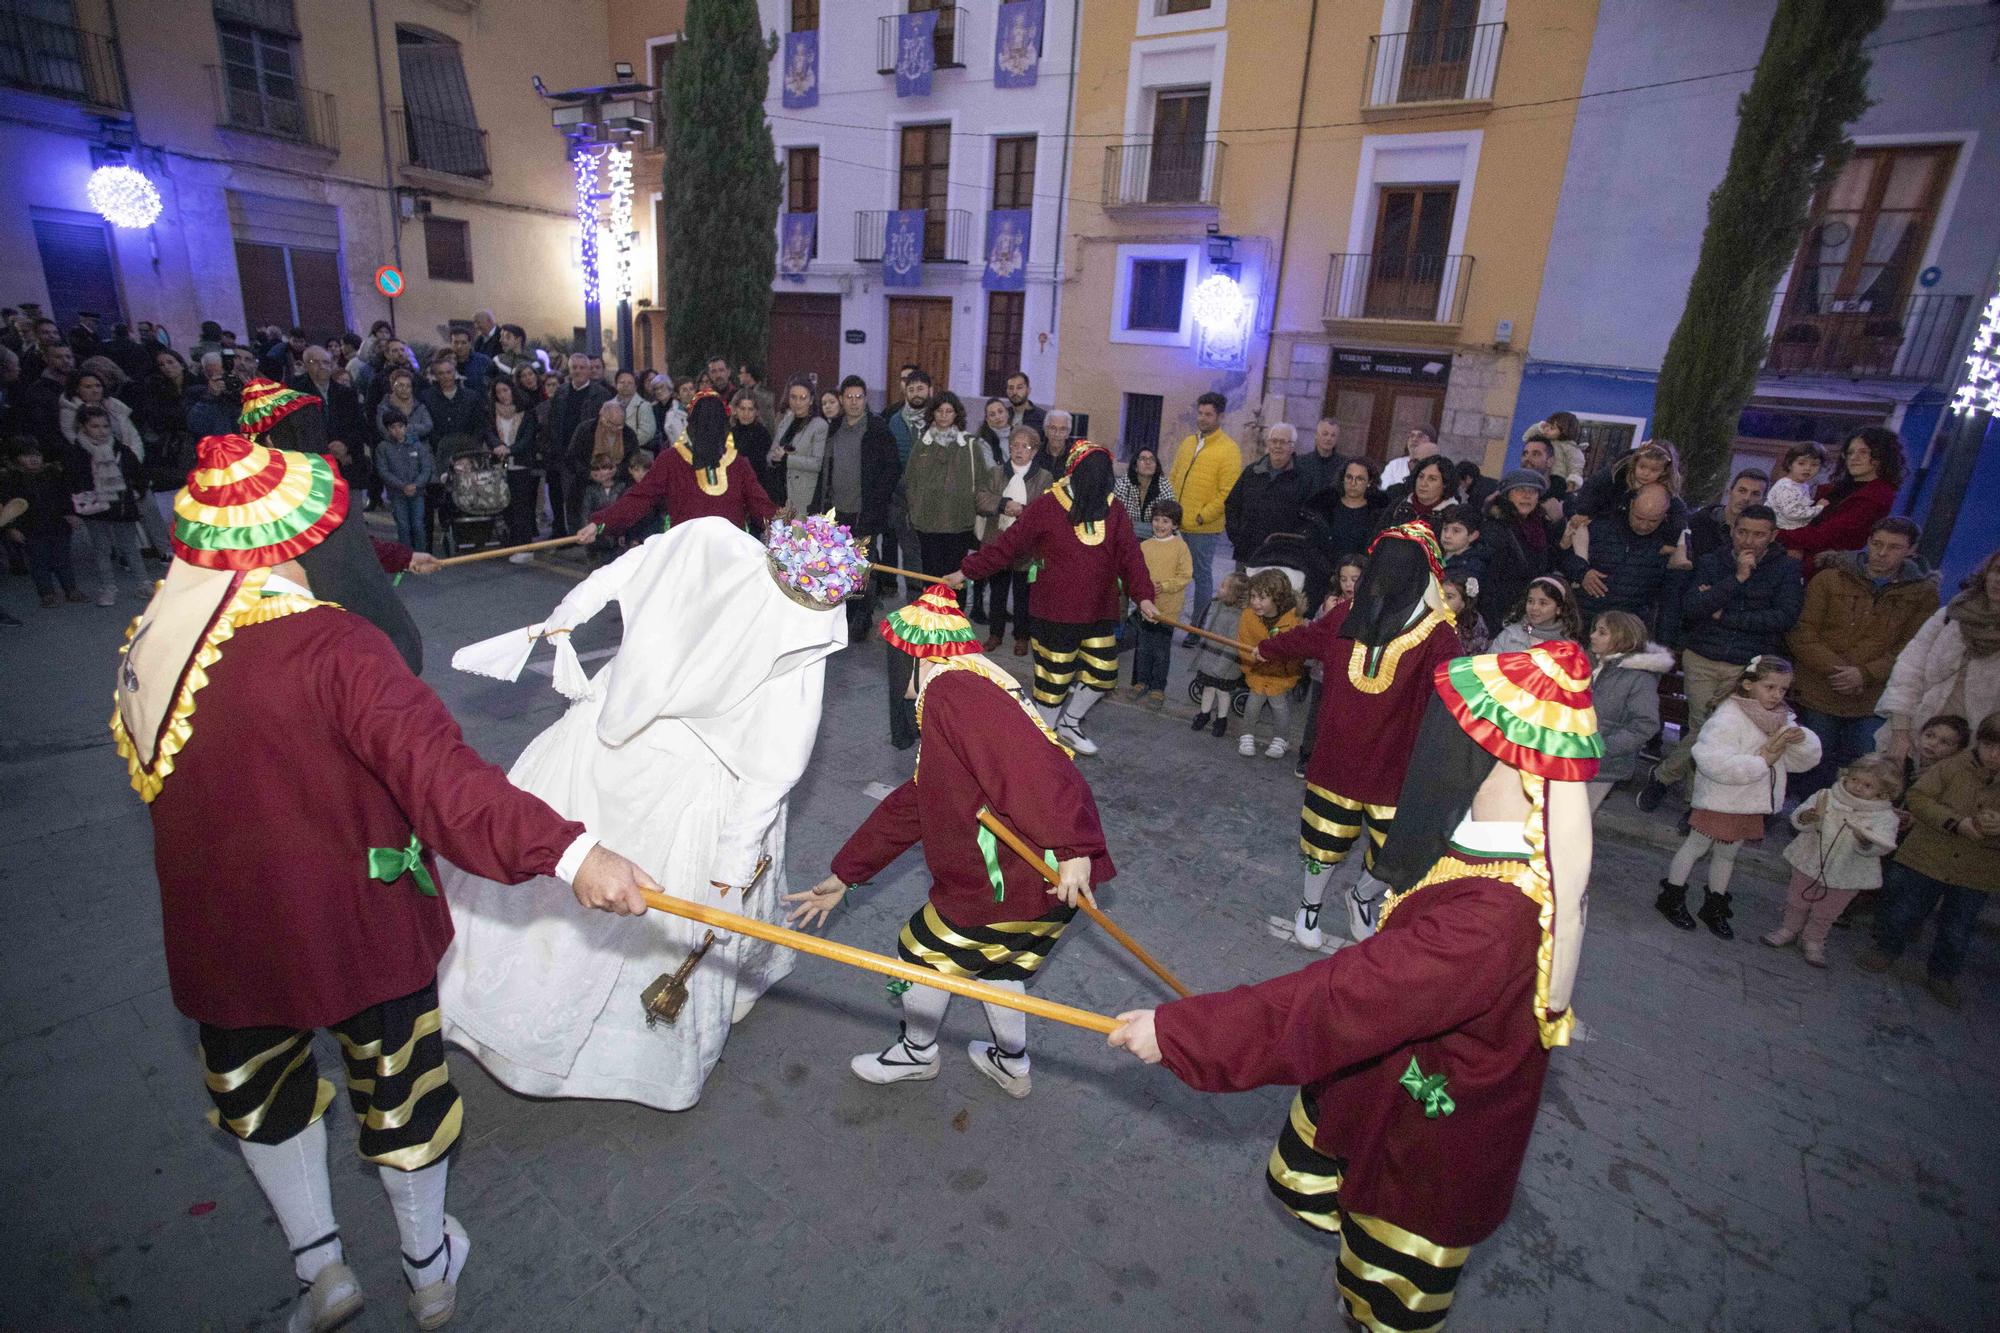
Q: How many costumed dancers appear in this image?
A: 8